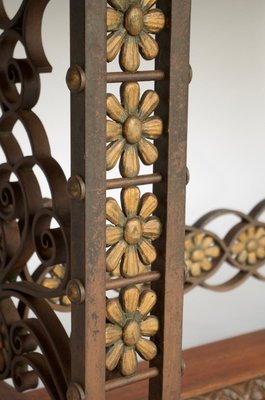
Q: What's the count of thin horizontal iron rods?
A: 4